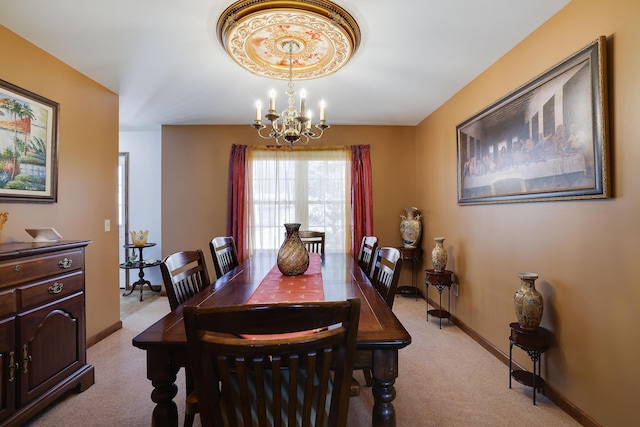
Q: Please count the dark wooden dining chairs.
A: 6